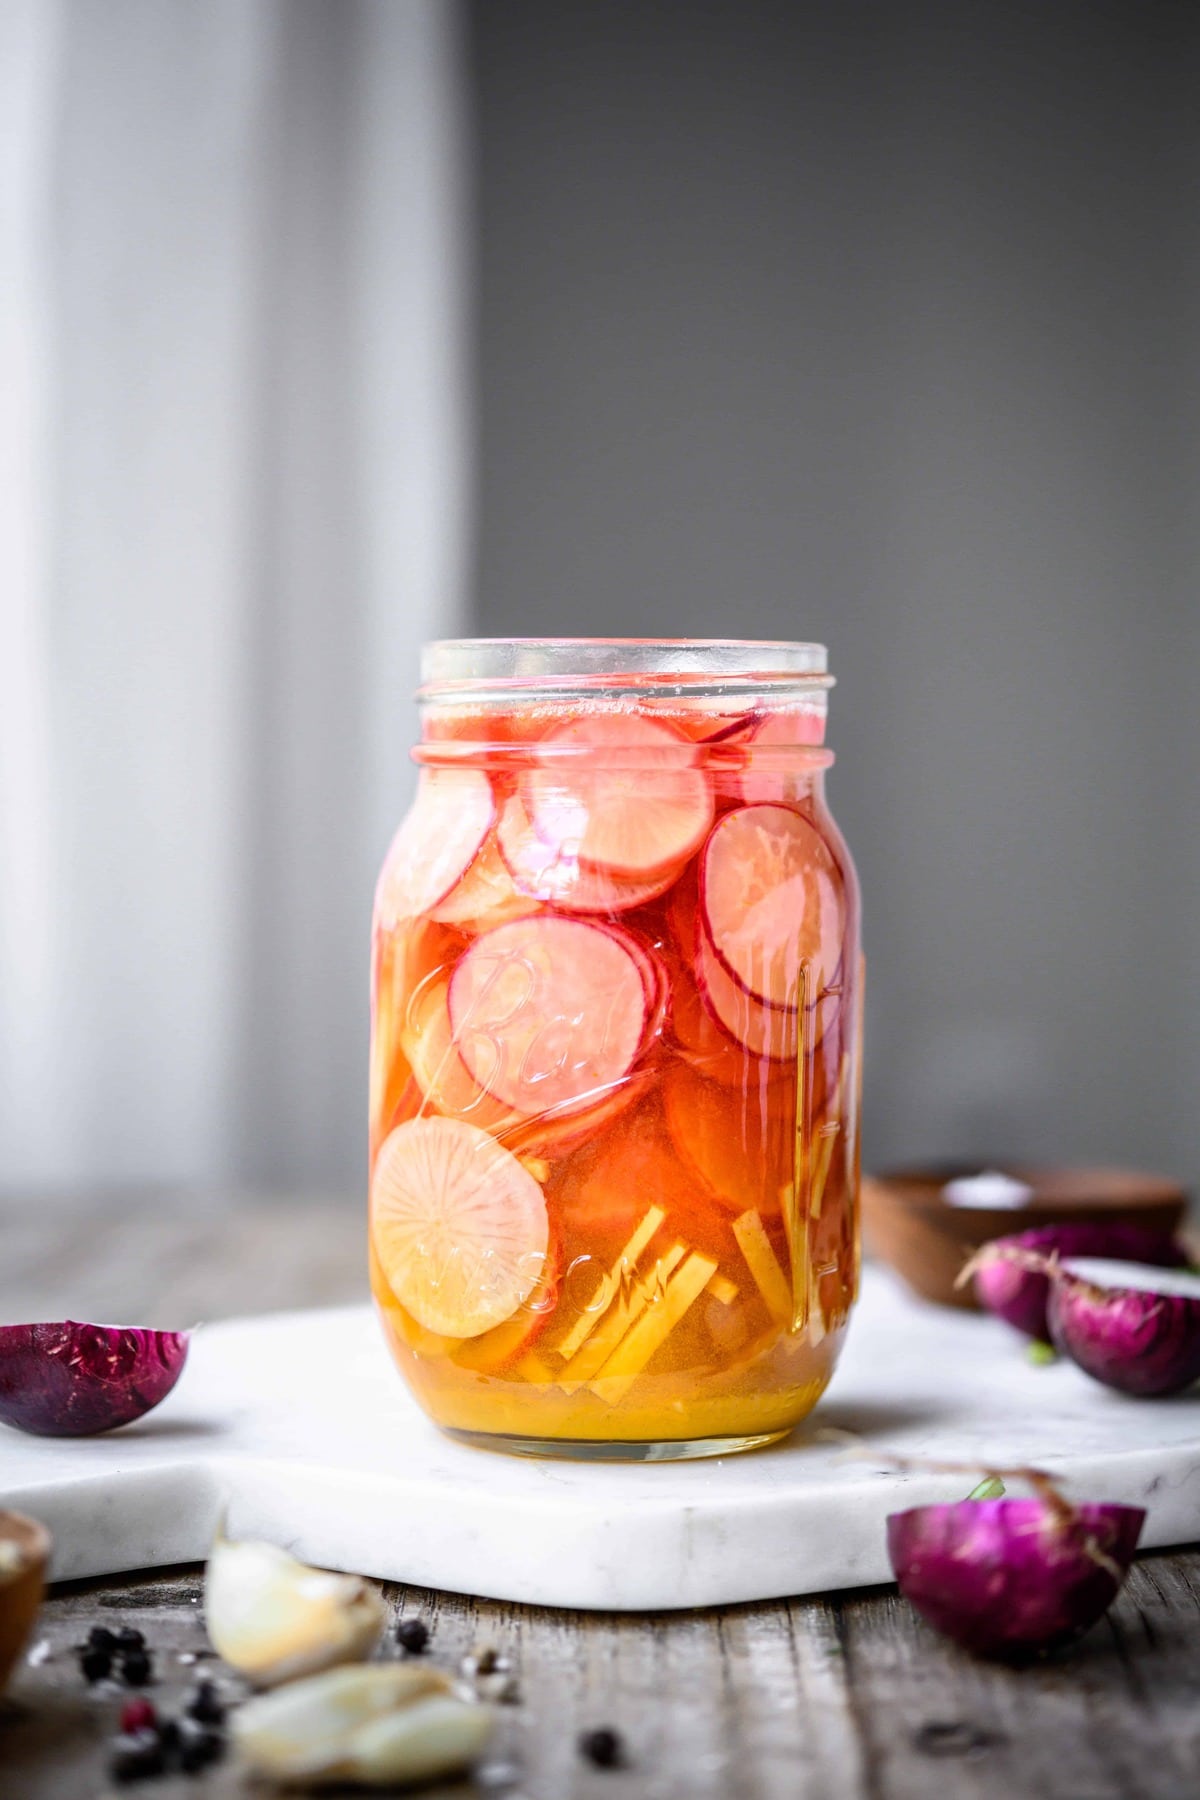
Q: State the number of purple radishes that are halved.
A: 3